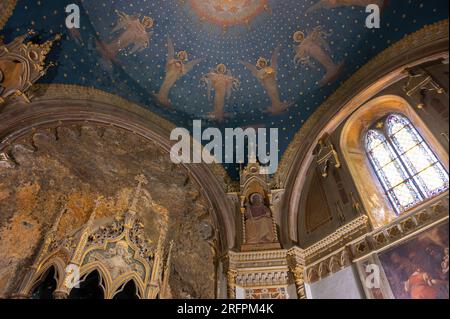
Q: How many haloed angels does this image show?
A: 5